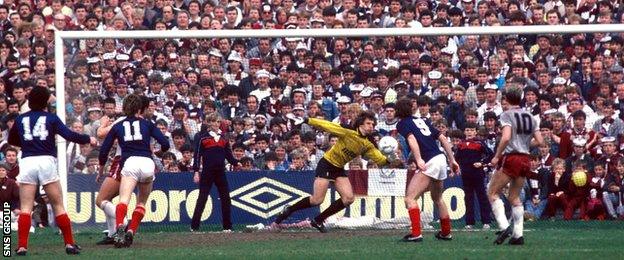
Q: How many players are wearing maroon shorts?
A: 2